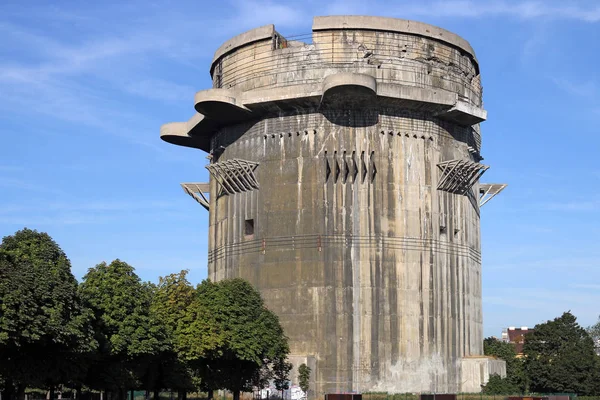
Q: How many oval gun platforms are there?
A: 3